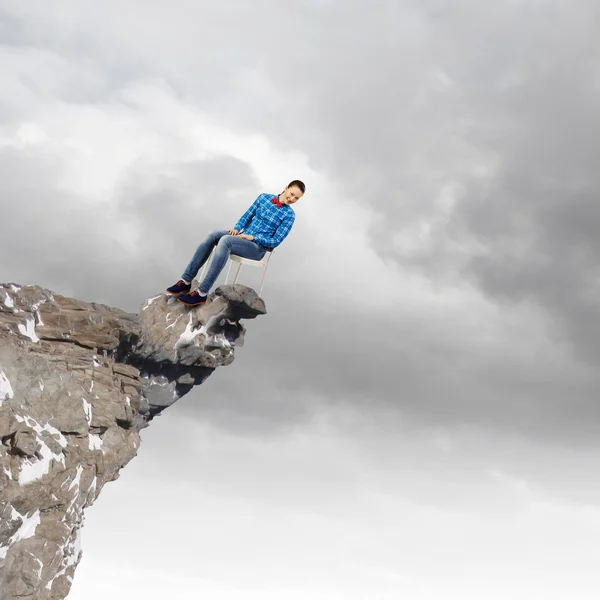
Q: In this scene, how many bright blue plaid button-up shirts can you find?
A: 1